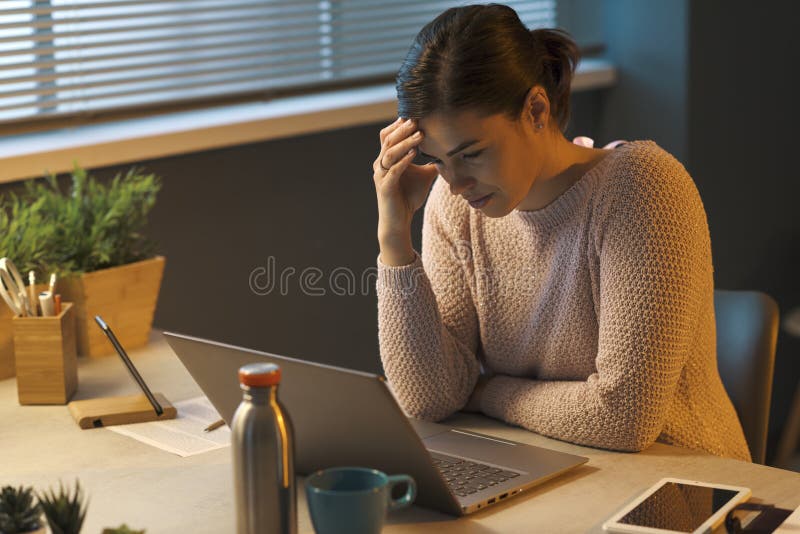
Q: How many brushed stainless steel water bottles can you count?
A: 1